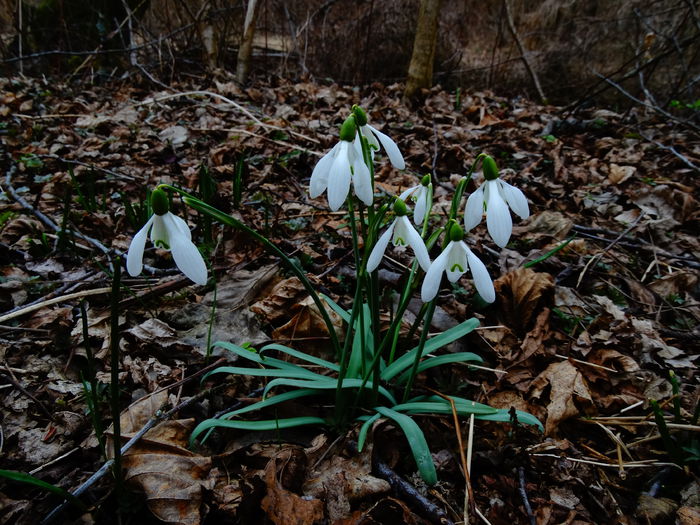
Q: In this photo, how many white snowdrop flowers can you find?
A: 7